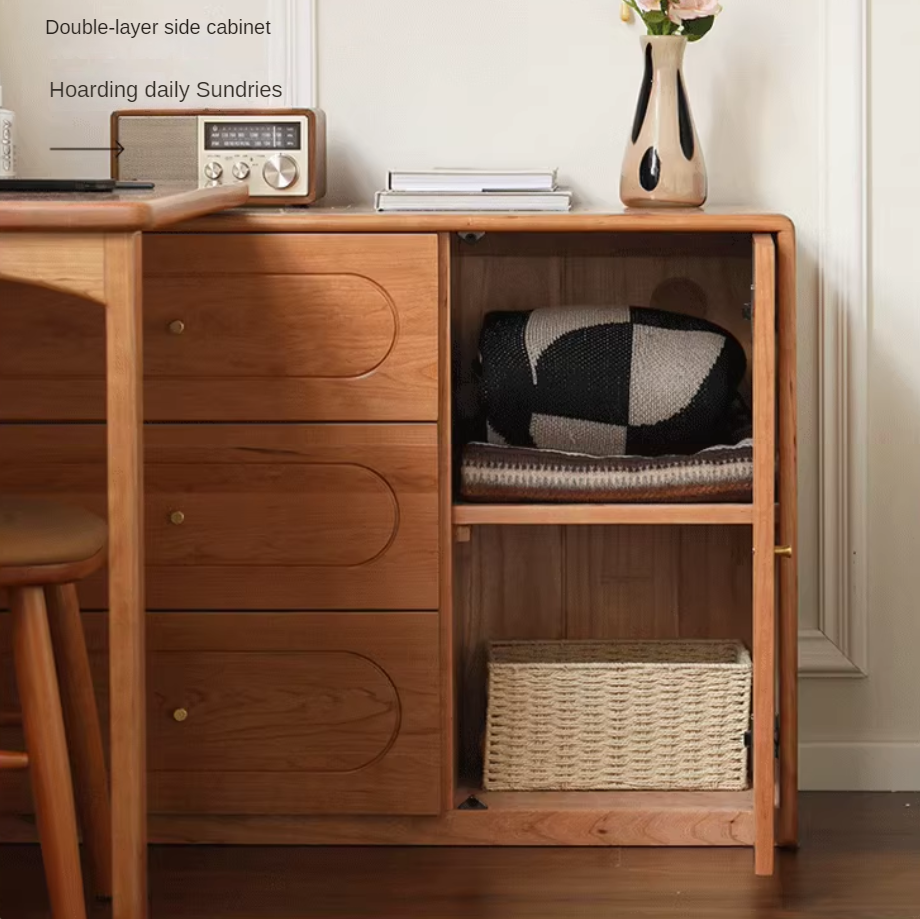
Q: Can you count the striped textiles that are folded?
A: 1